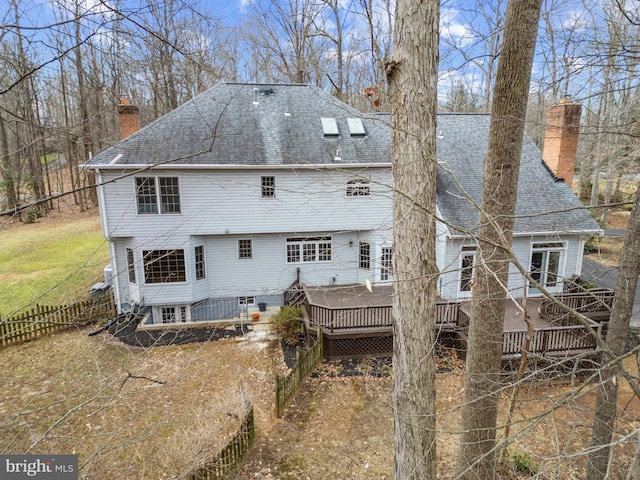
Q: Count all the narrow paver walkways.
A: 1